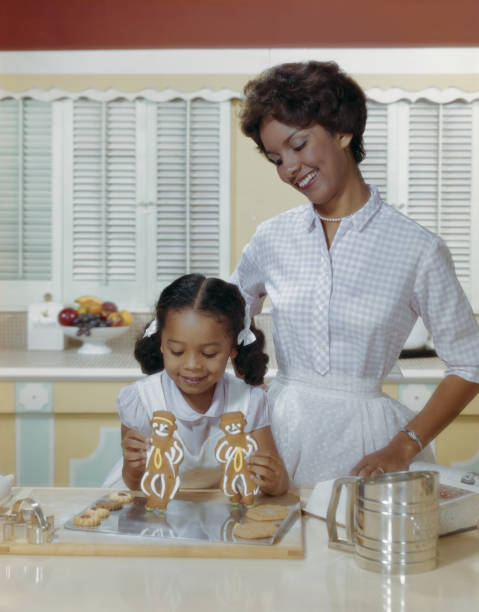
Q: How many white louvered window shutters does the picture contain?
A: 5